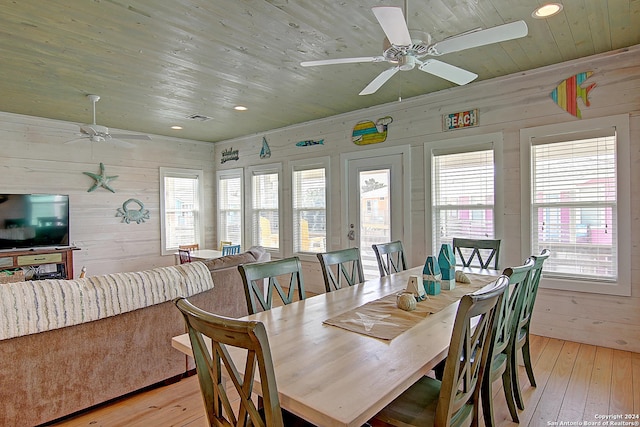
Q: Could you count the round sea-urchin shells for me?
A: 1